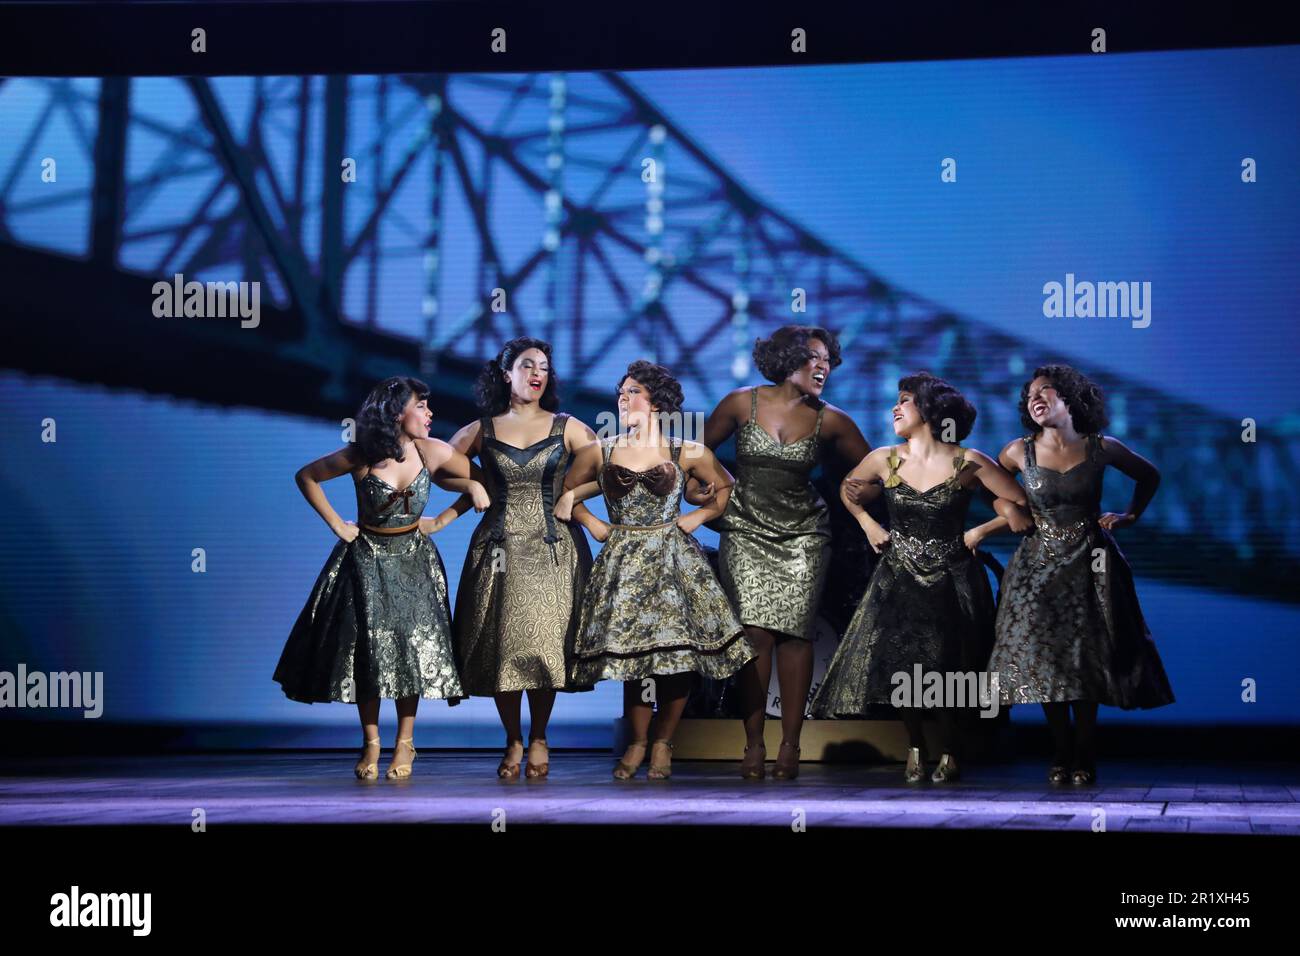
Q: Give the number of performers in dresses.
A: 6